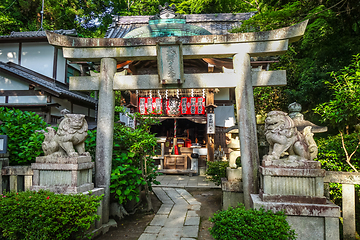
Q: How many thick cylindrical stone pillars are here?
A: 2